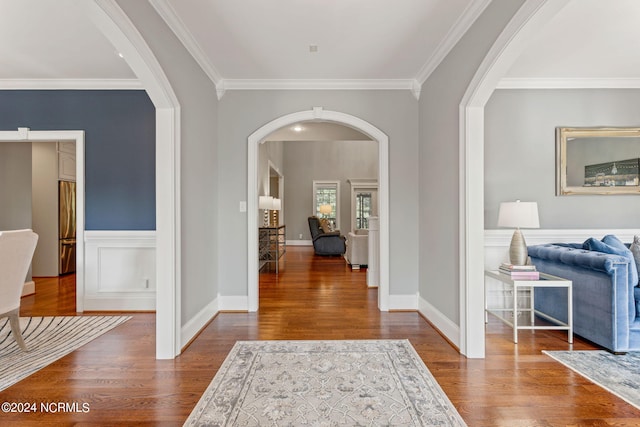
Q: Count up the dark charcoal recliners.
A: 1